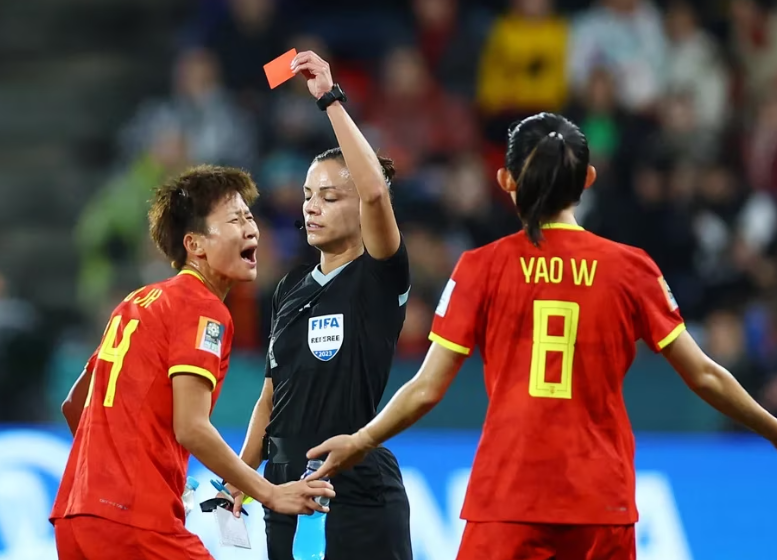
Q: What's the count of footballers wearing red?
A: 2